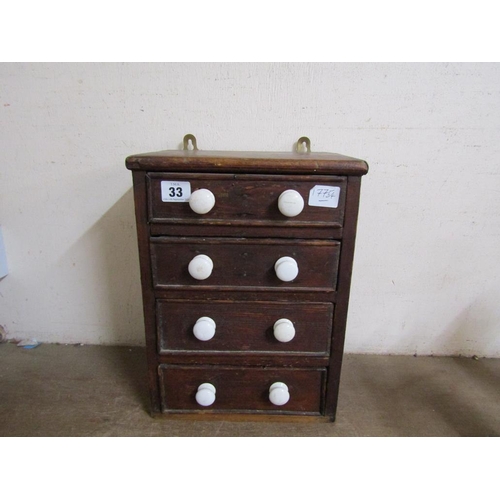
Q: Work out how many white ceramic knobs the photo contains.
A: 8